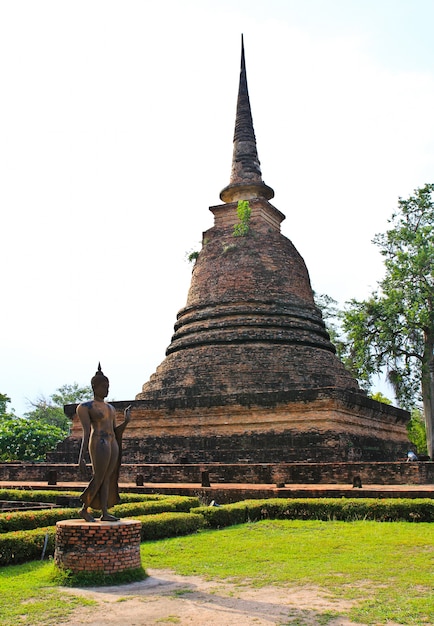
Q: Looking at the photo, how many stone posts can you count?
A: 5